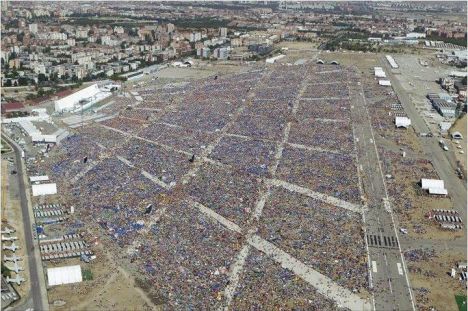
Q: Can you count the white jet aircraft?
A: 6